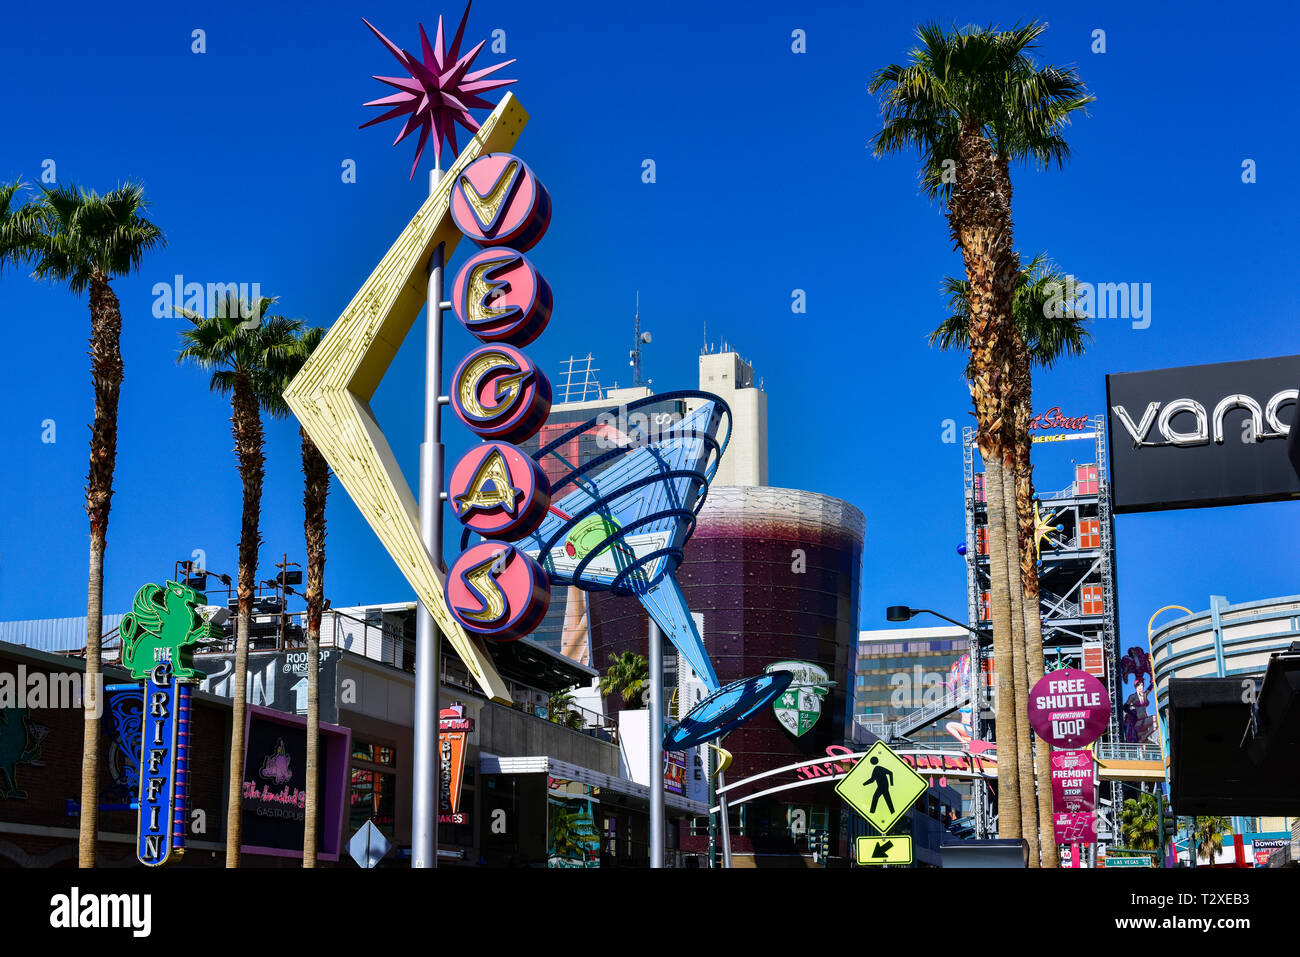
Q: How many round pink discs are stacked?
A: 5